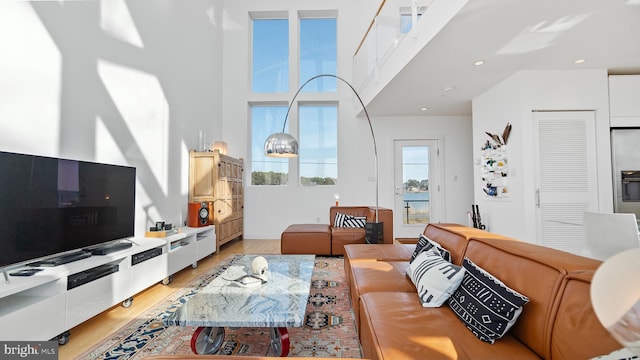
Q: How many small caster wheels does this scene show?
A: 4